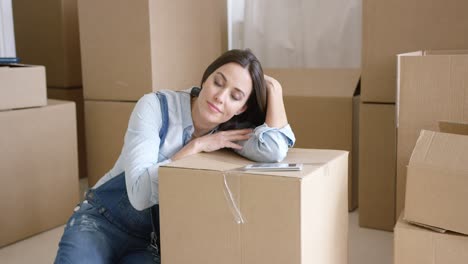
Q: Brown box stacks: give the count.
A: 5